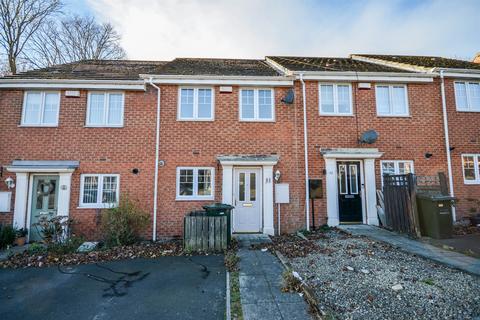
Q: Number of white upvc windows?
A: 11